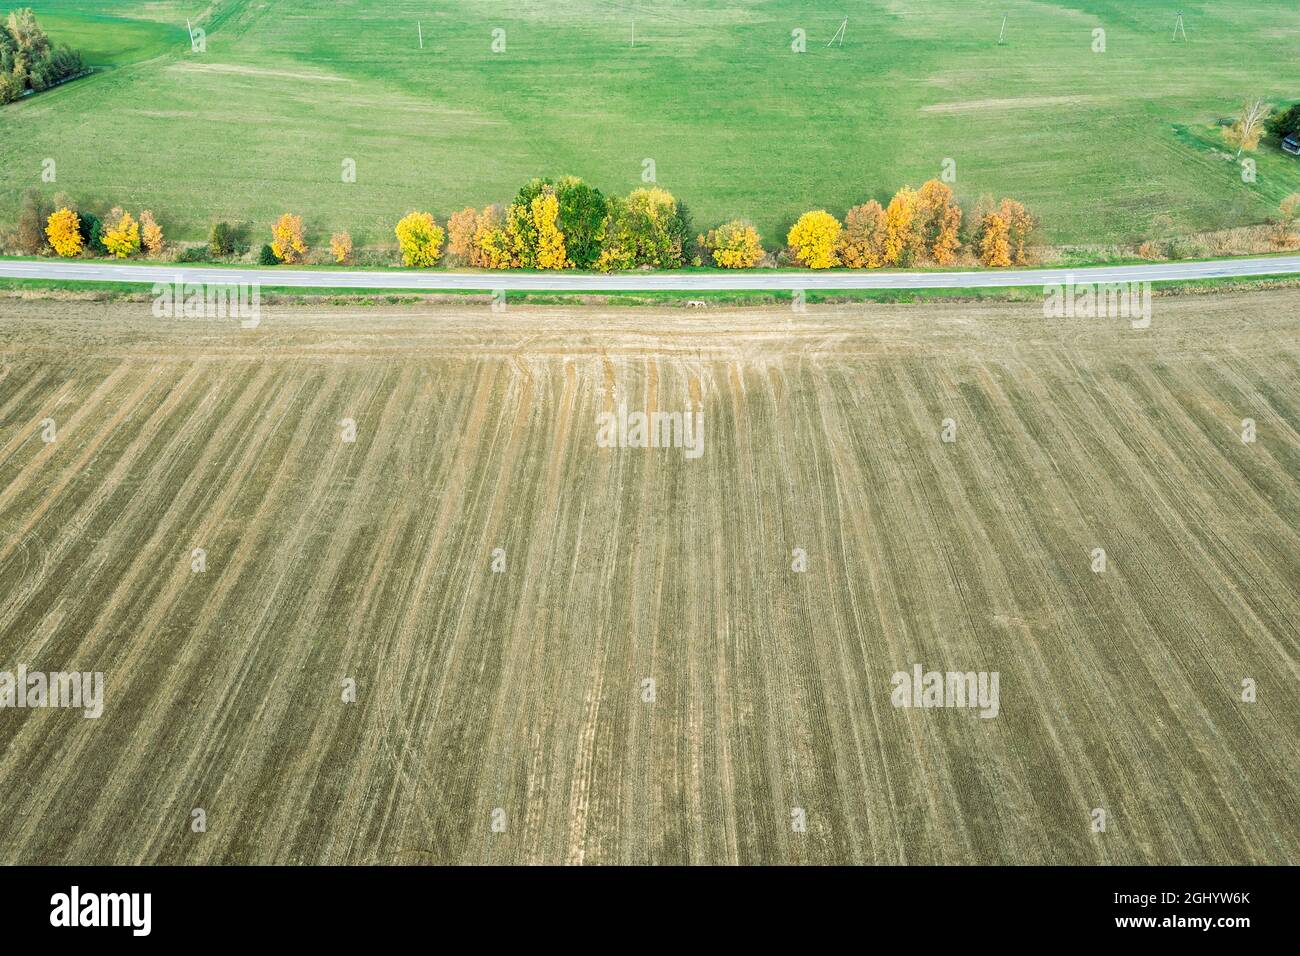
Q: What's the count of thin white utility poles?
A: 6